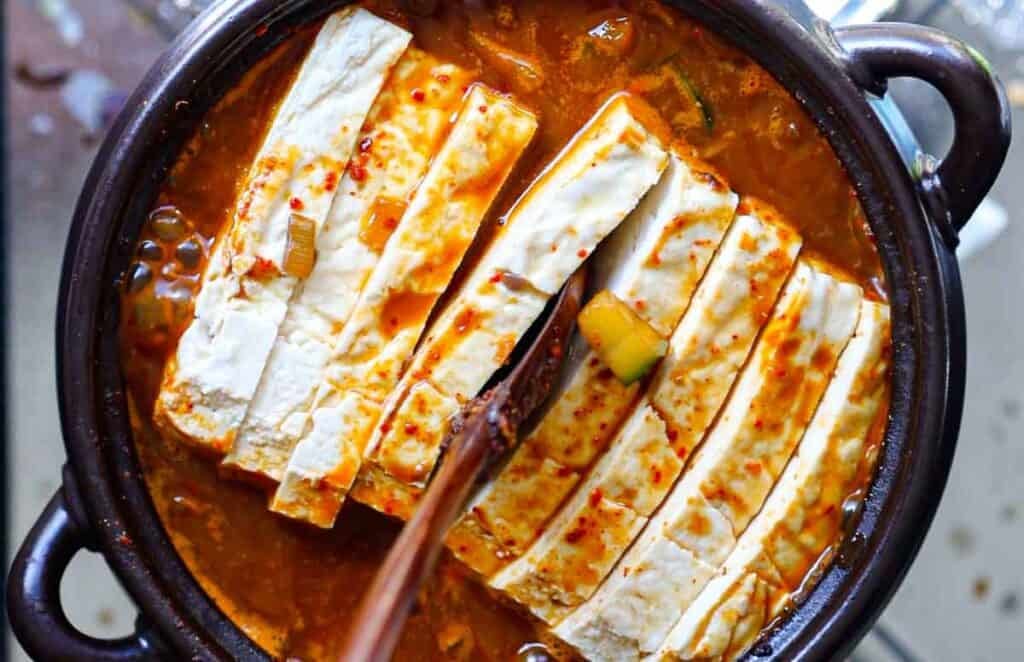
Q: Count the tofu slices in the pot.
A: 8